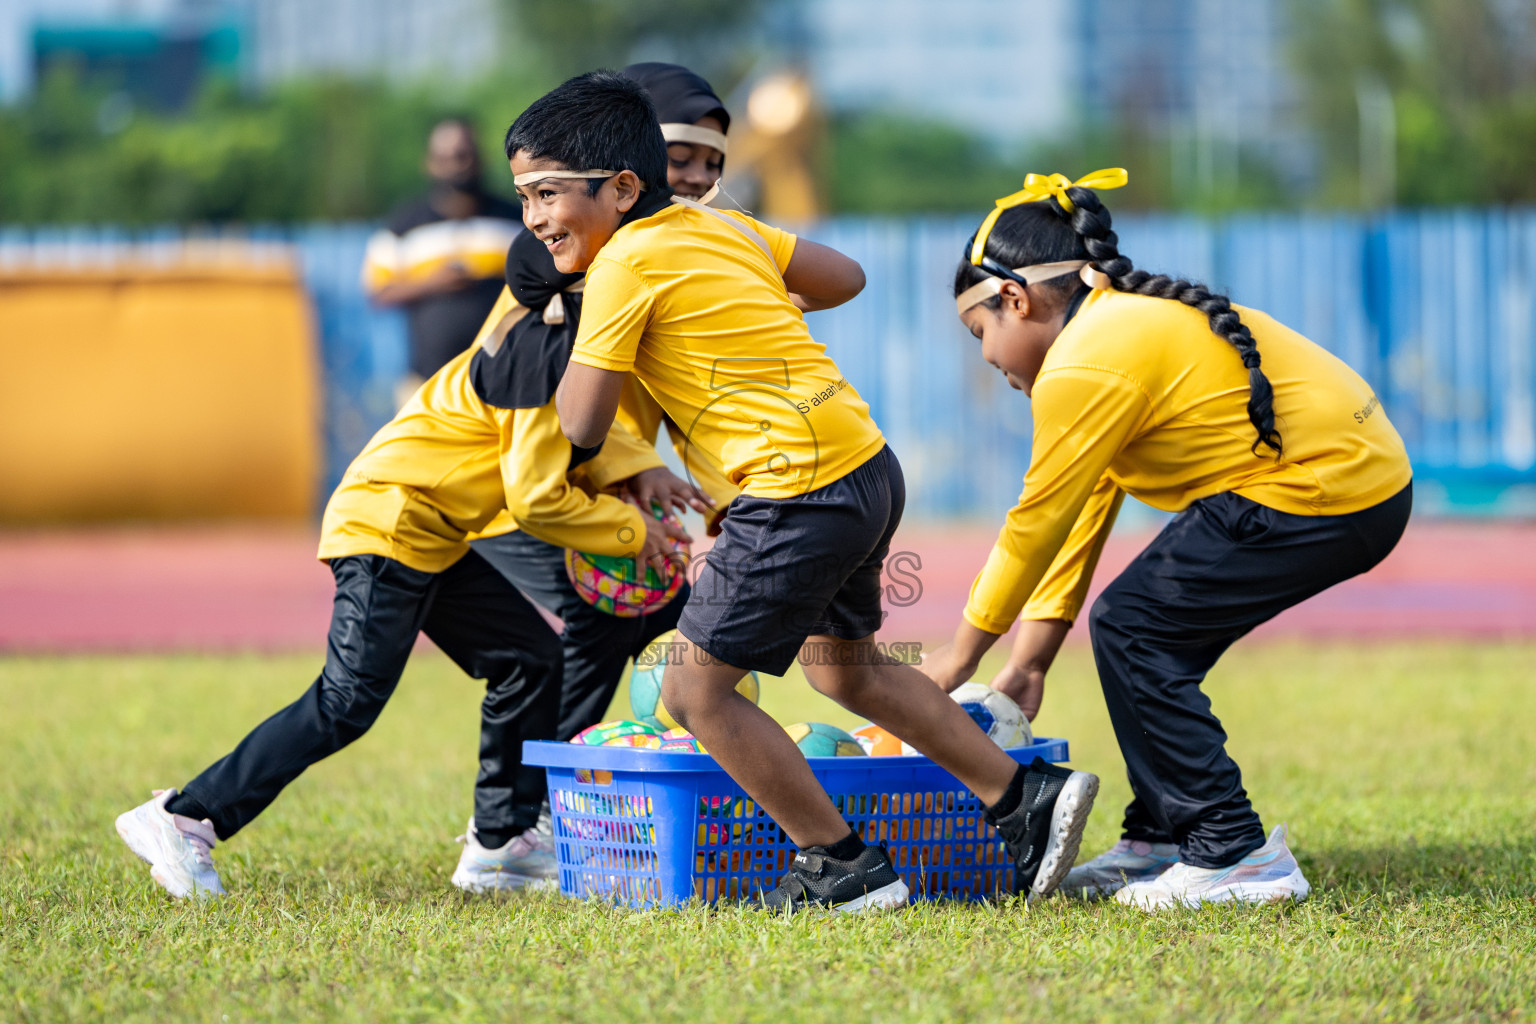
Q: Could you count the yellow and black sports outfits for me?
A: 4